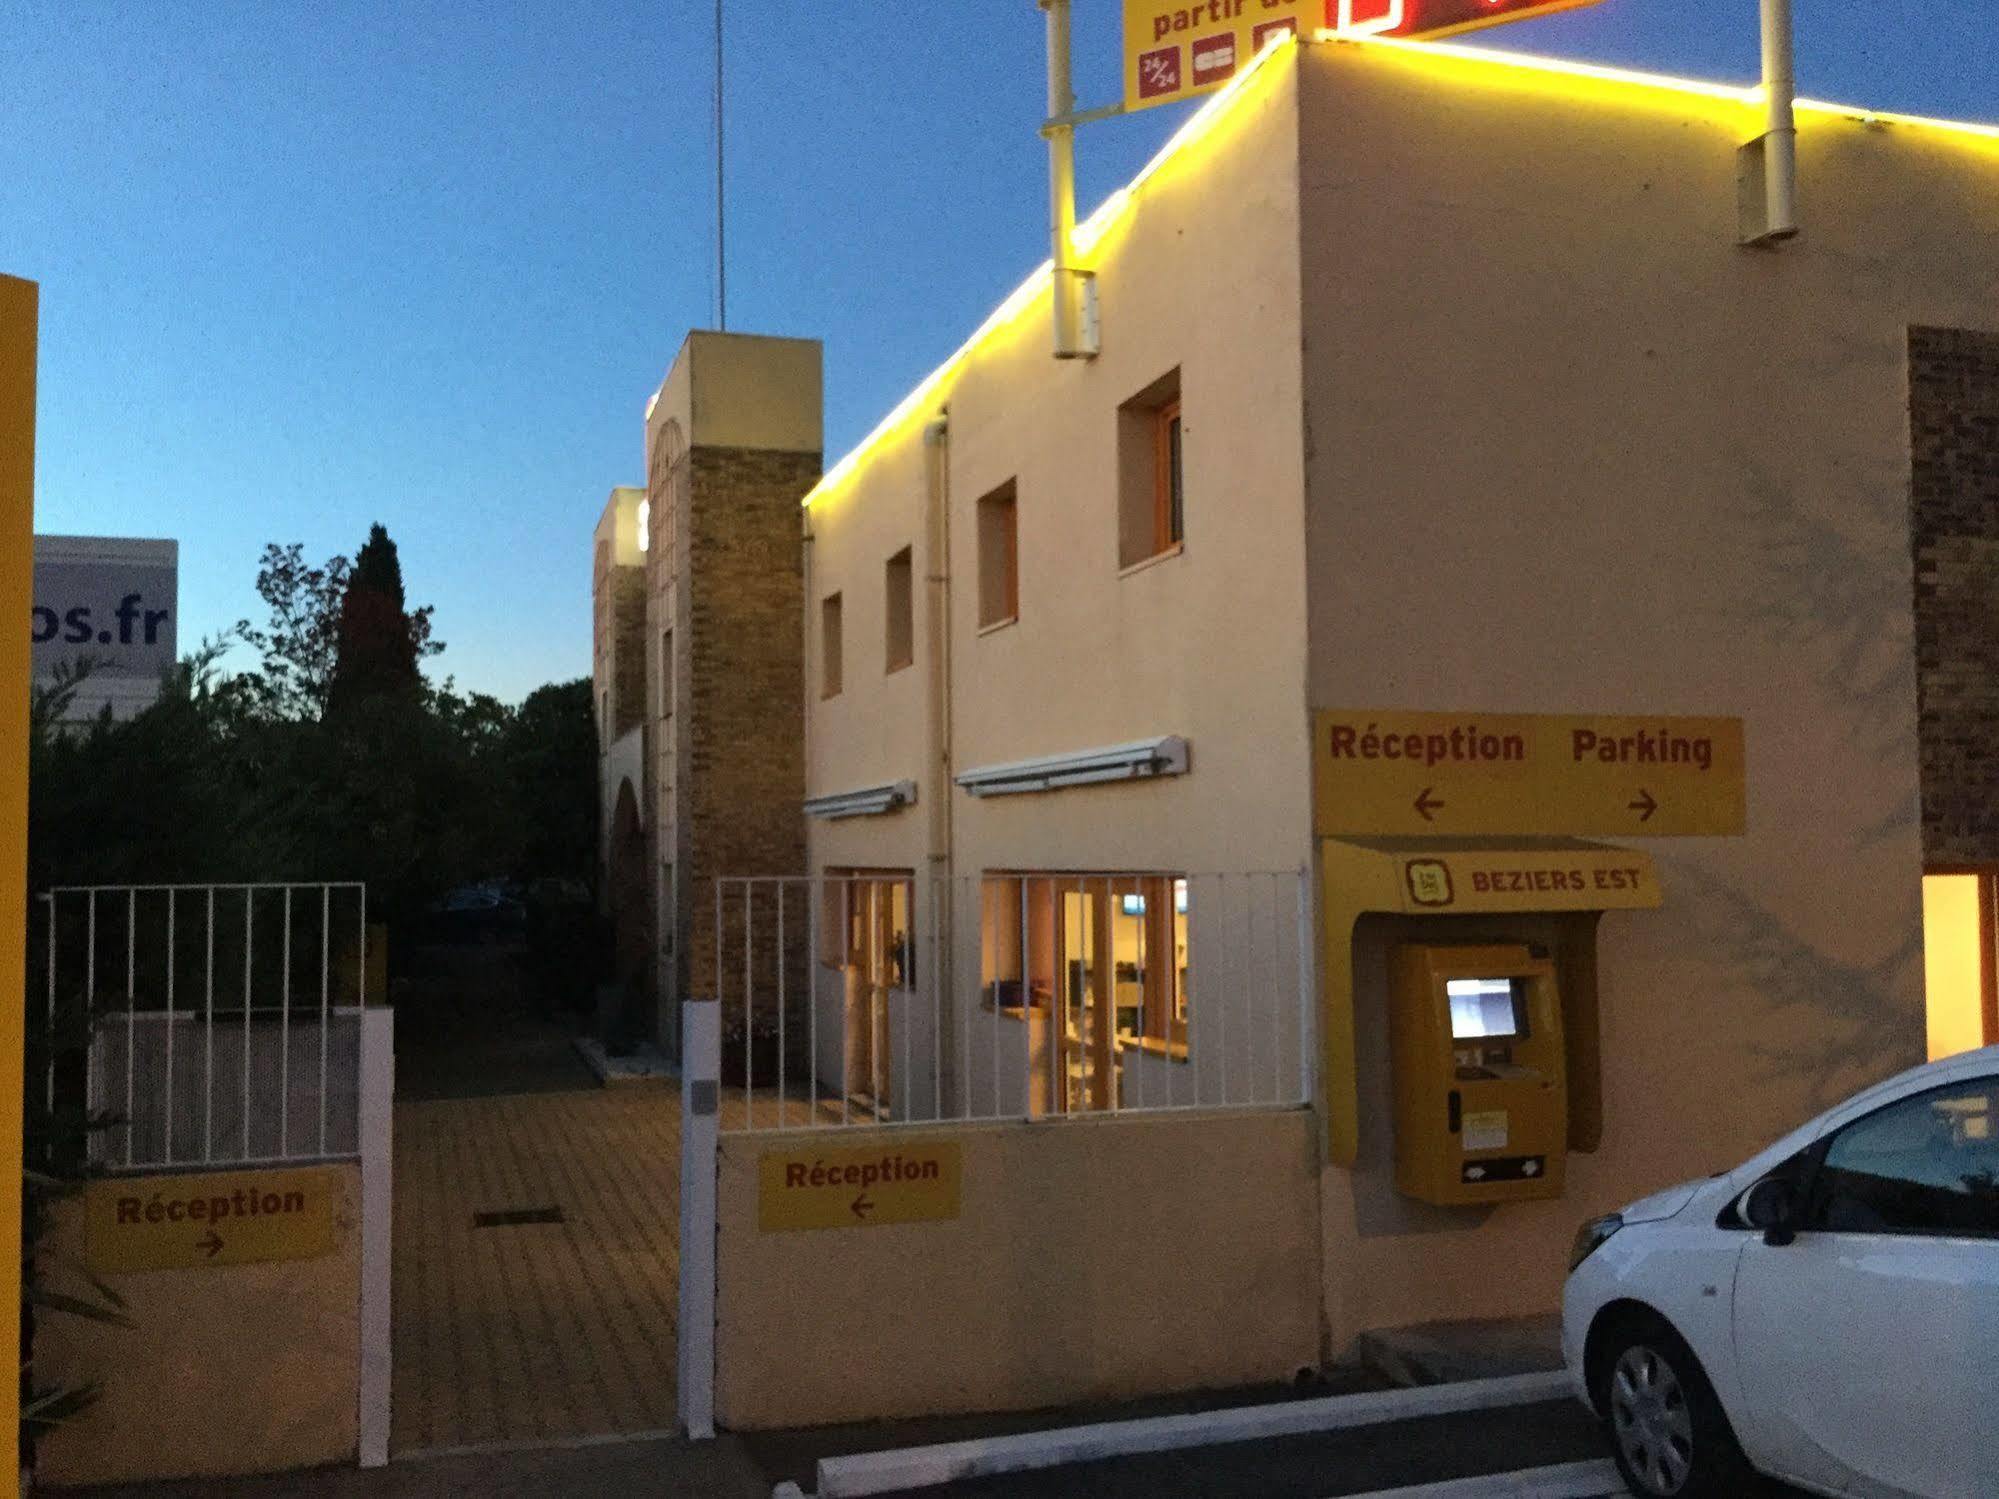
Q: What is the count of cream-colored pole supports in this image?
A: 2